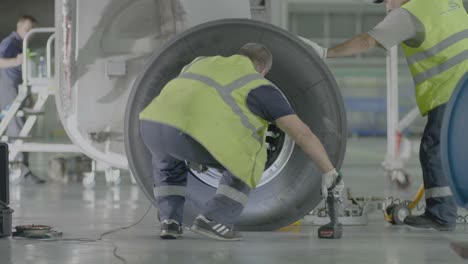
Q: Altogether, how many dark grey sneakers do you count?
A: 2